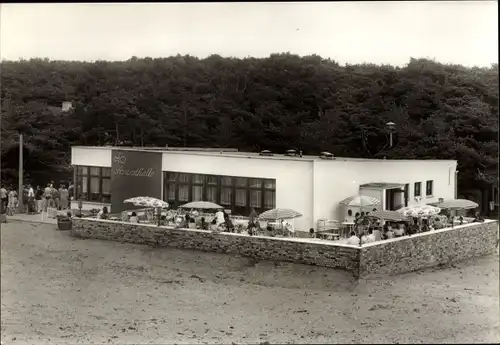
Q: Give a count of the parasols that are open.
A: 7